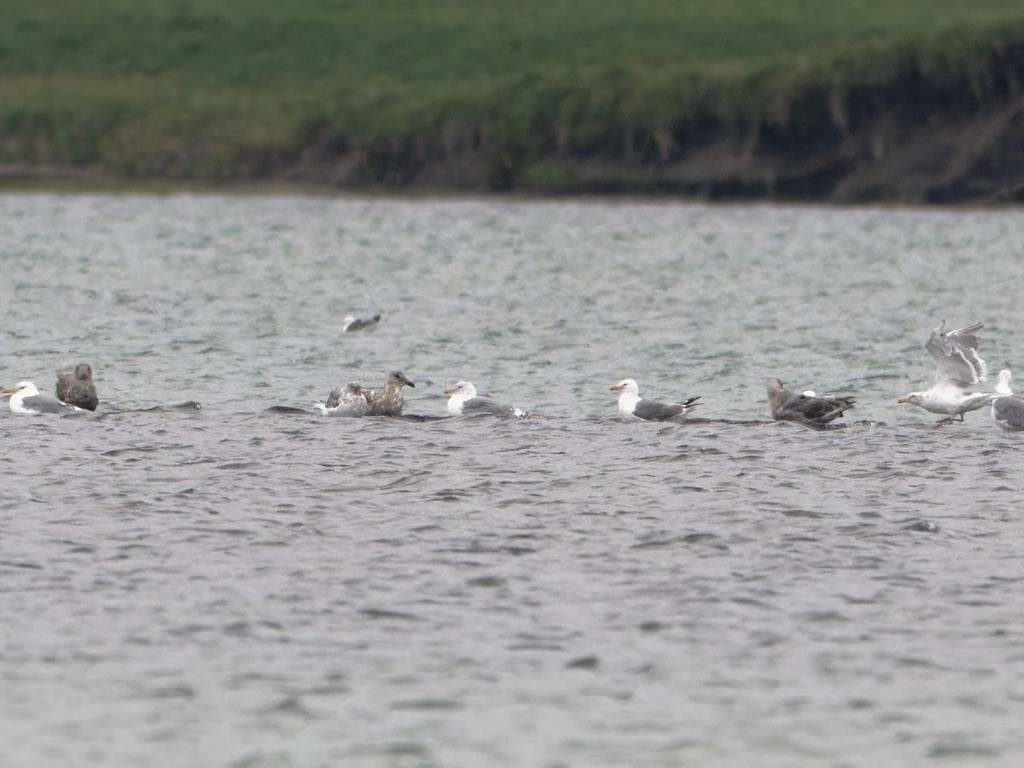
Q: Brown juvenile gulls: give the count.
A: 3